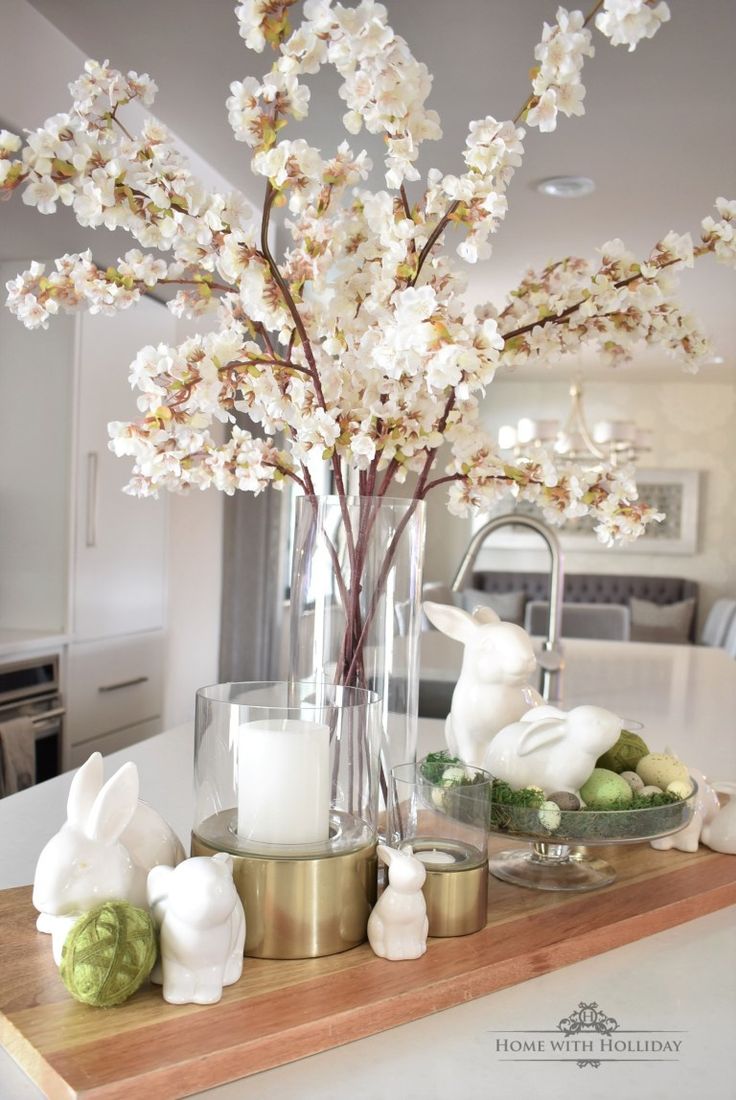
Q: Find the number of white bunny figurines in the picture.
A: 7